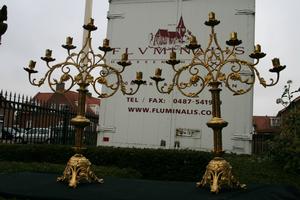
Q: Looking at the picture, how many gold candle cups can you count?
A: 14